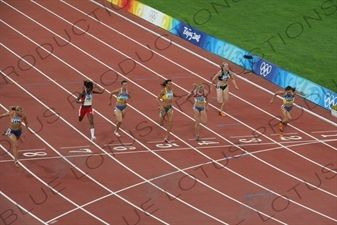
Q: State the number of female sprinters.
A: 7